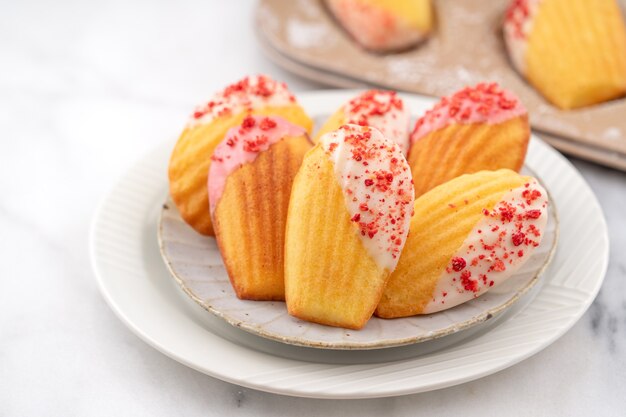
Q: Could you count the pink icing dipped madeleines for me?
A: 2